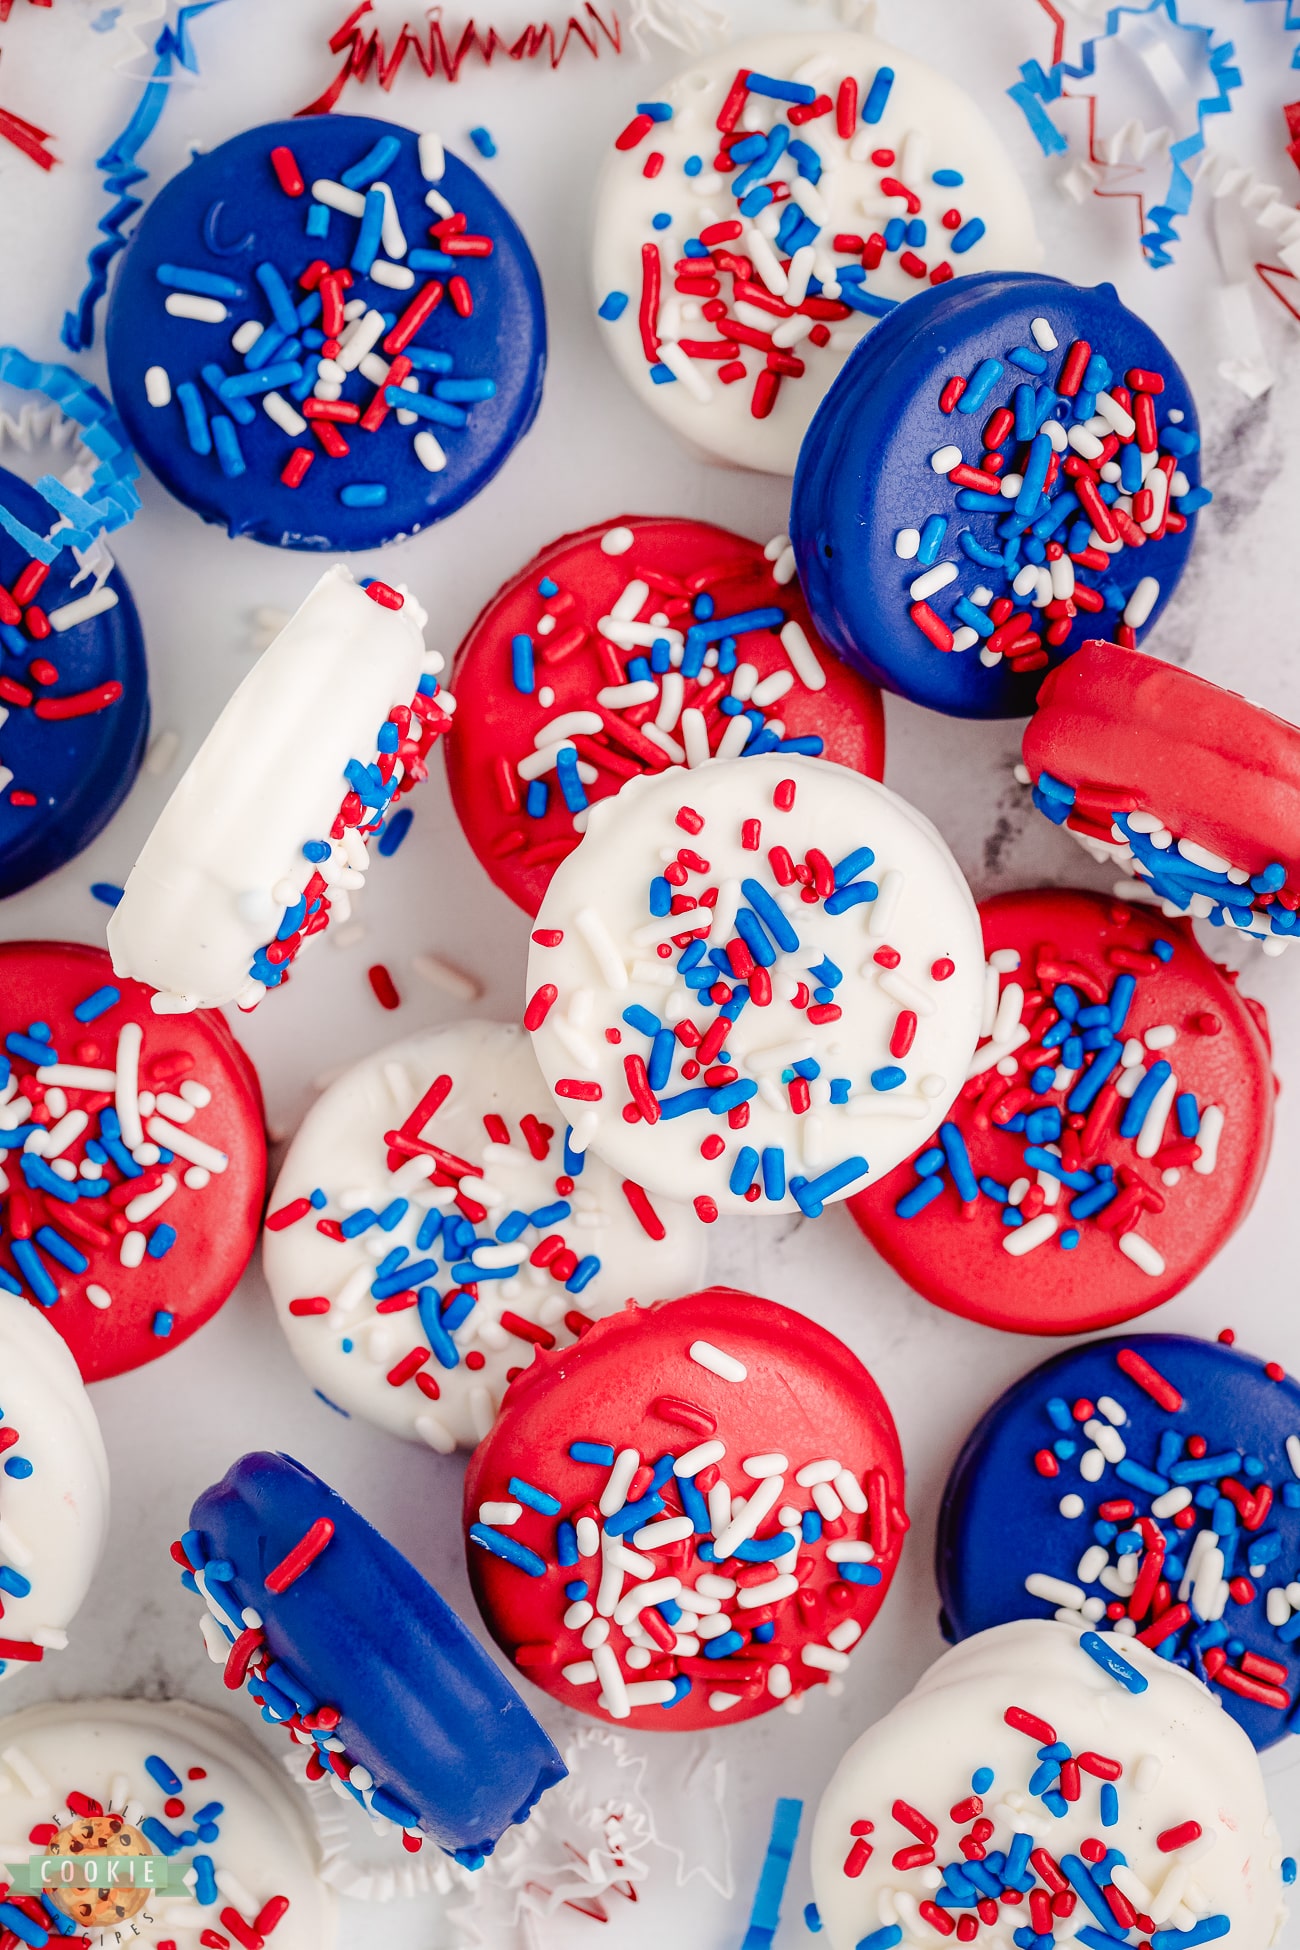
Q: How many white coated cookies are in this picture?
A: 7